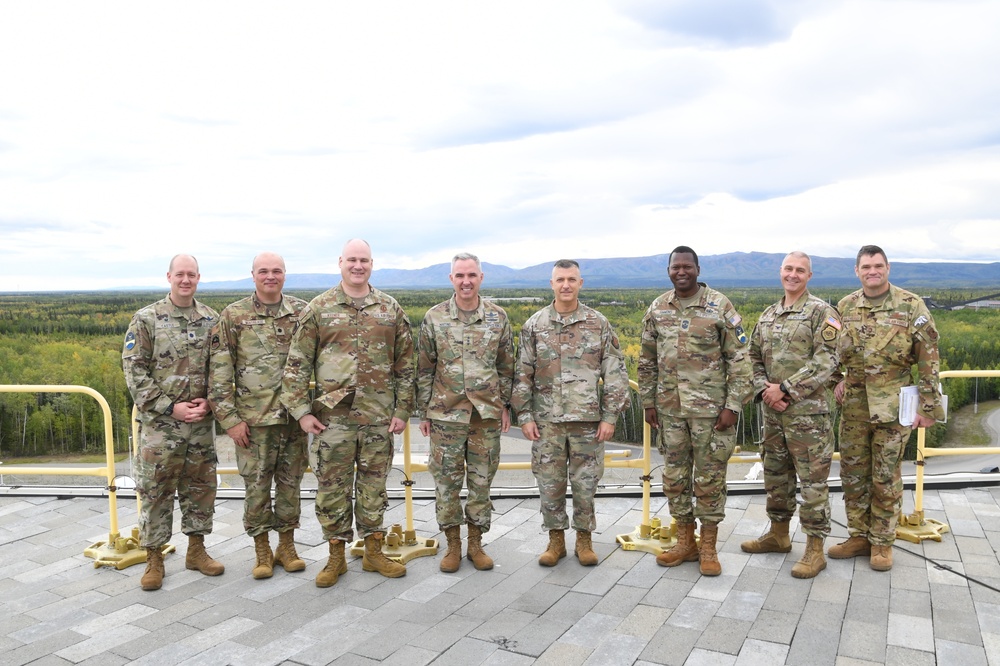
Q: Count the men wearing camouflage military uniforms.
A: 8